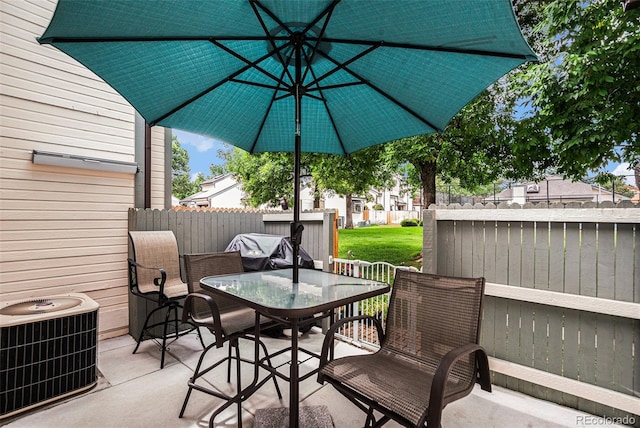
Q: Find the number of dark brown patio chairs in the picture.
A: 2